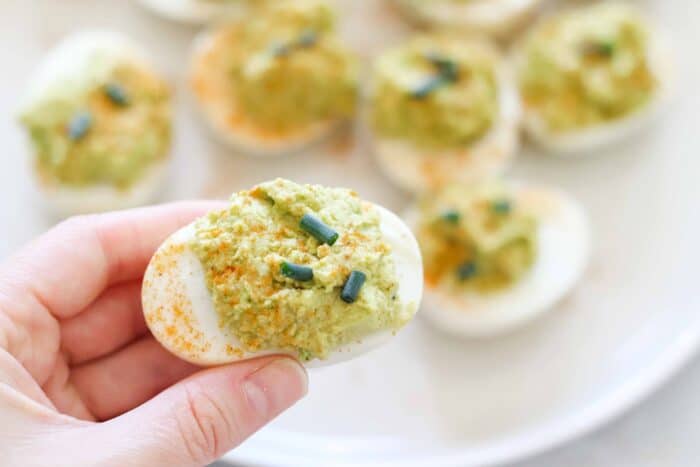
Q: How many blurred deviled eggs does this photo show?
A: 7